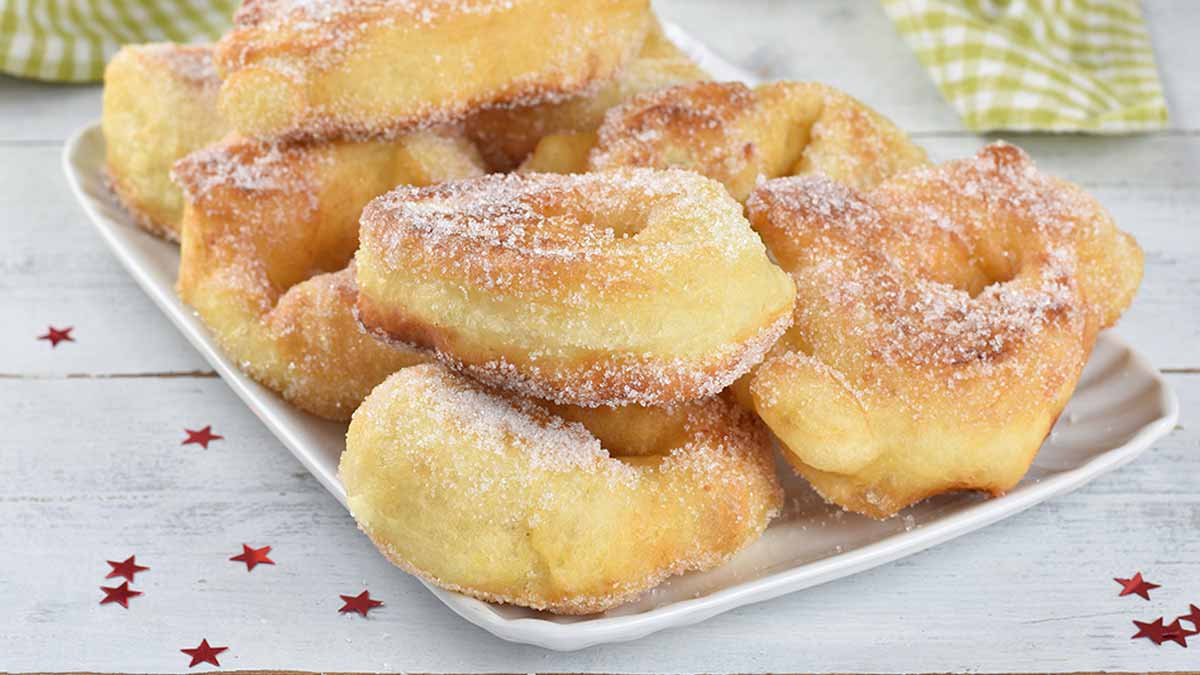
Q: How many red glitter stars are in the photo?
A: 11